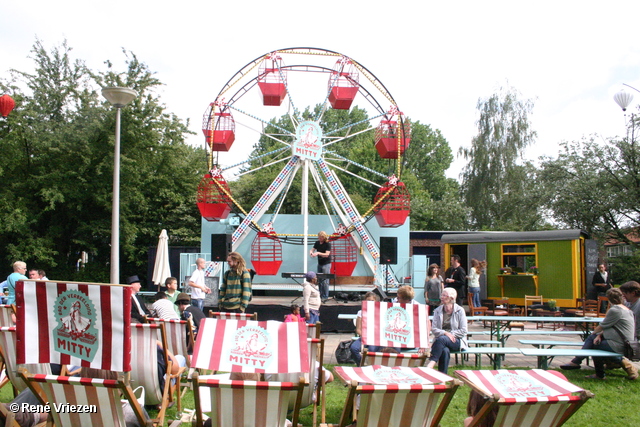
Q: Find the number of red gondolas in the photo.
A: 8